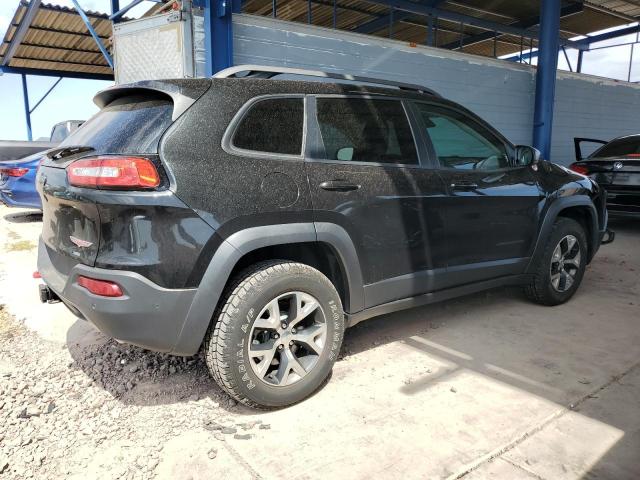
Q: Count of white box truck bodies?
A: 1